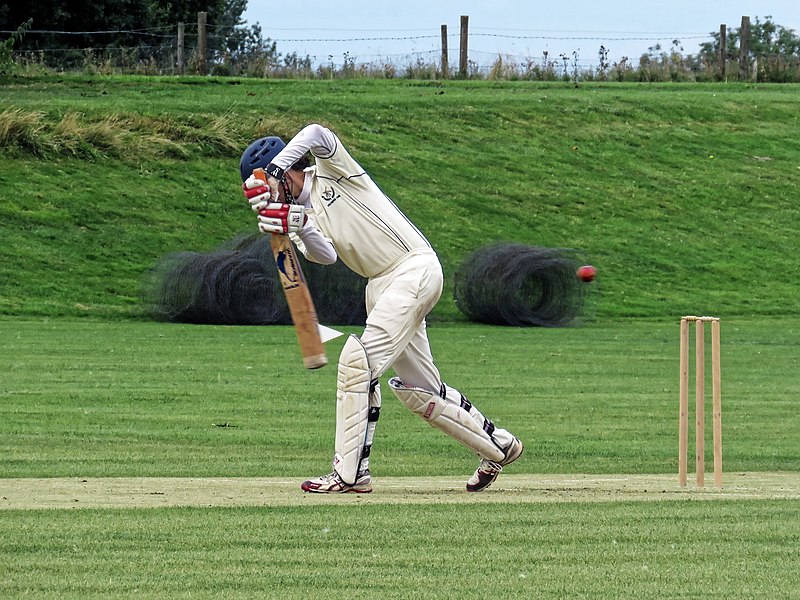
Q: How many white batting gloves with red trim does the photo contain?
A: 2